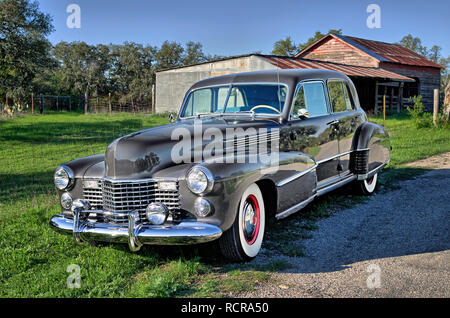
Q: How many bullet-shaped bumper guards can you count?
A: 2